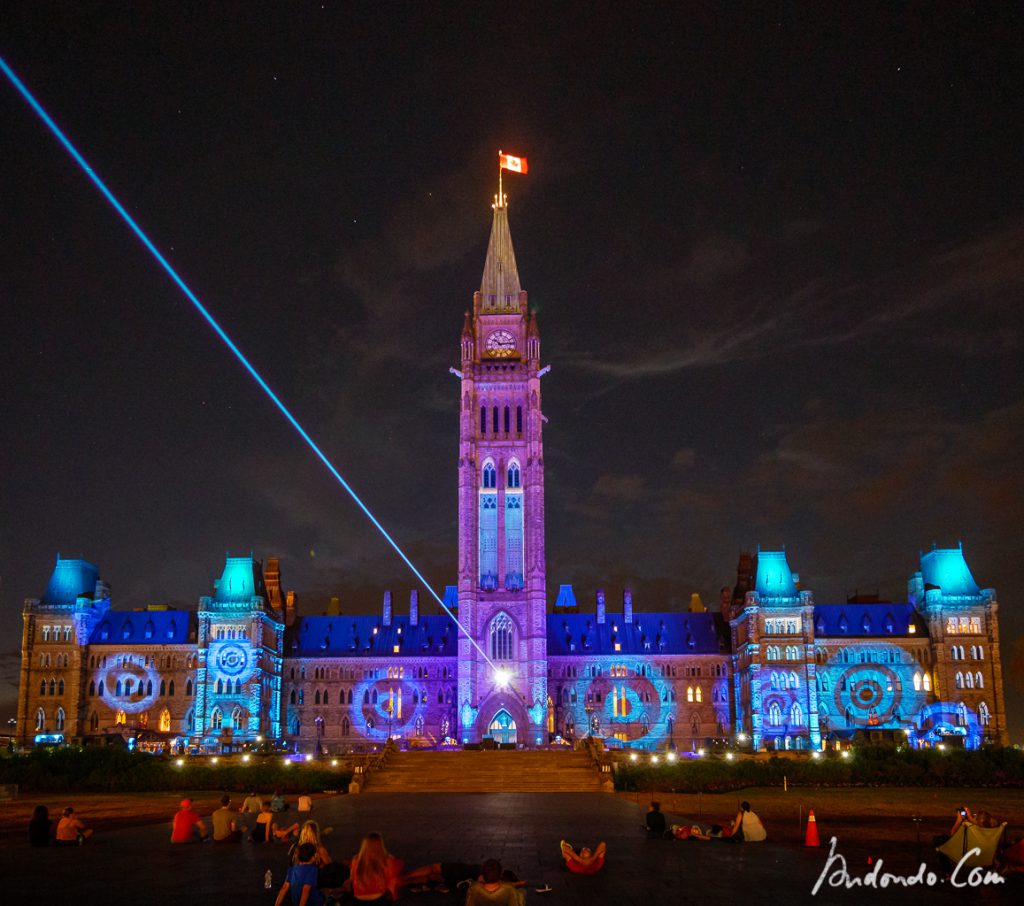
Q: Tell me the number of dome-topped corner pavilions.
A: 4